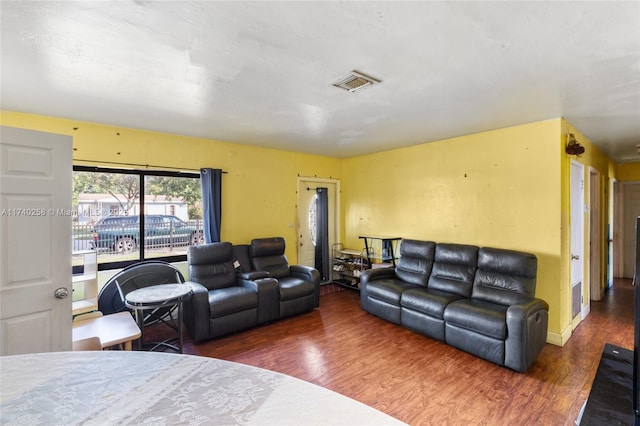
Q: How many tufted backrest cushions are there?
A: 5